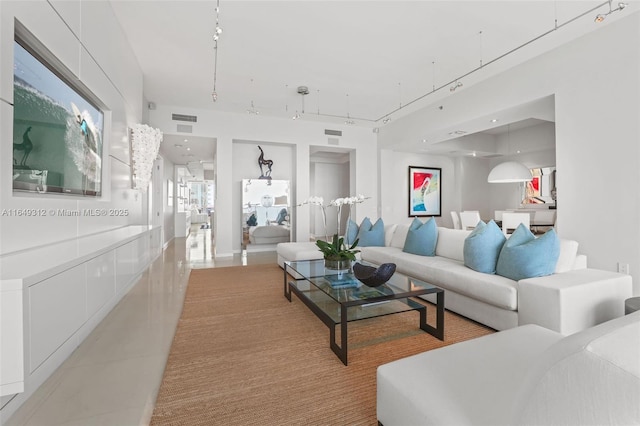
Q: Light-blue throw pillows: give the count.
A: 5